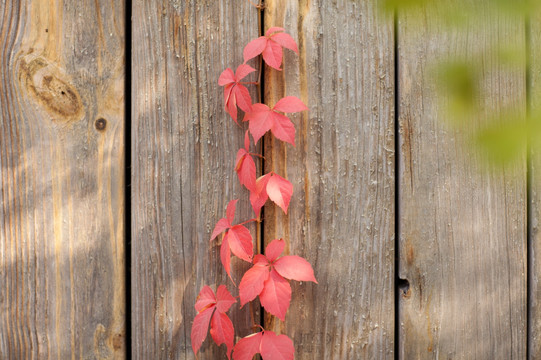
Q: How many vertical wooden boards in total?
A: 5